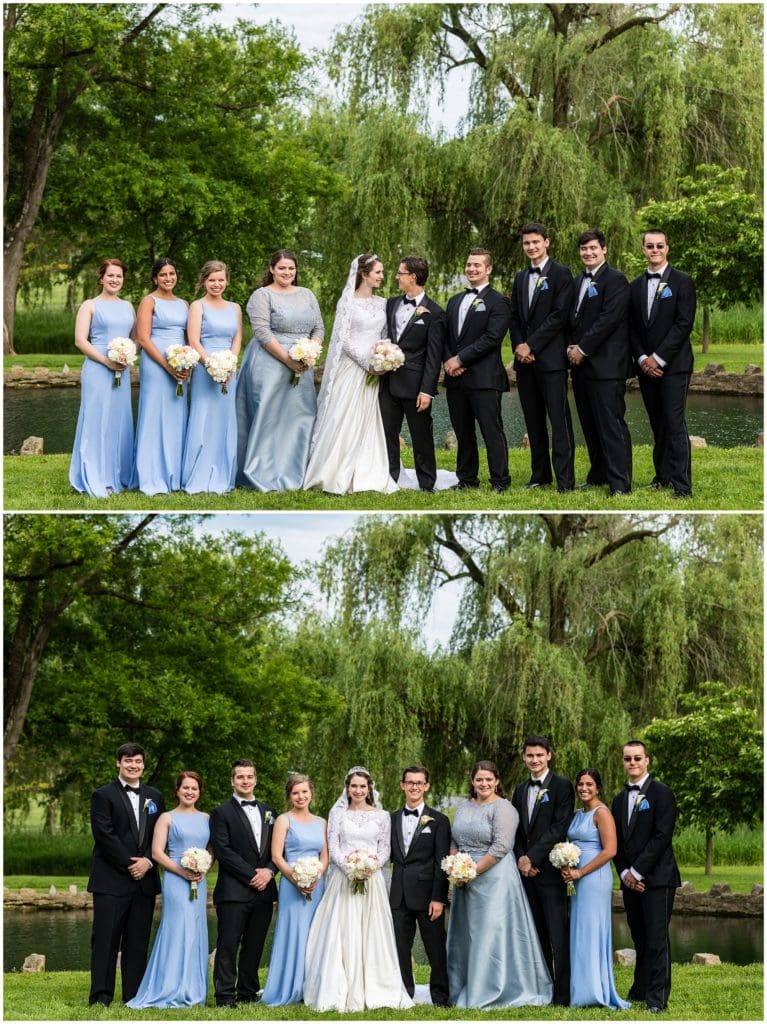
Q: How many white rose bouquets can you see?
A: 10